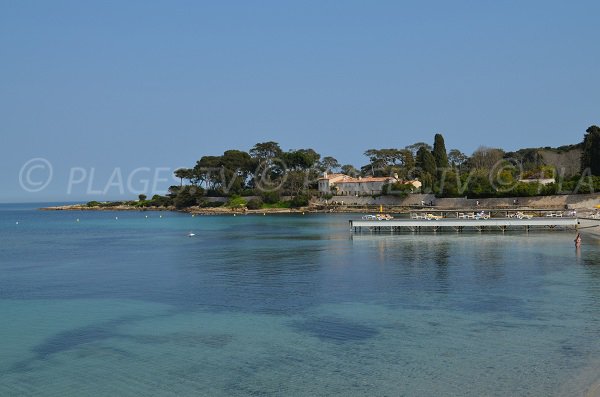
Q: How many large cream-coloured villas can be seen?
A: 1